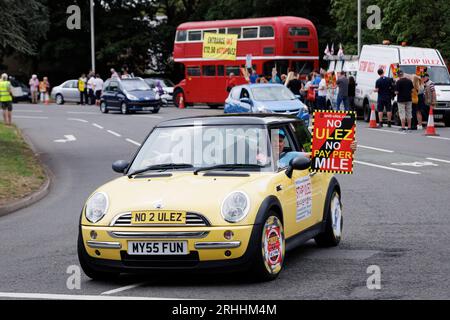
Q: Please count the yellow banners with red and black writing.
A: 1